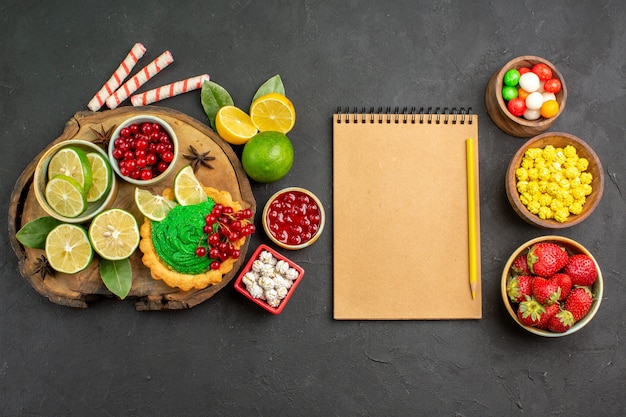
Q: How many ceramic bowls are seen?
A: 5